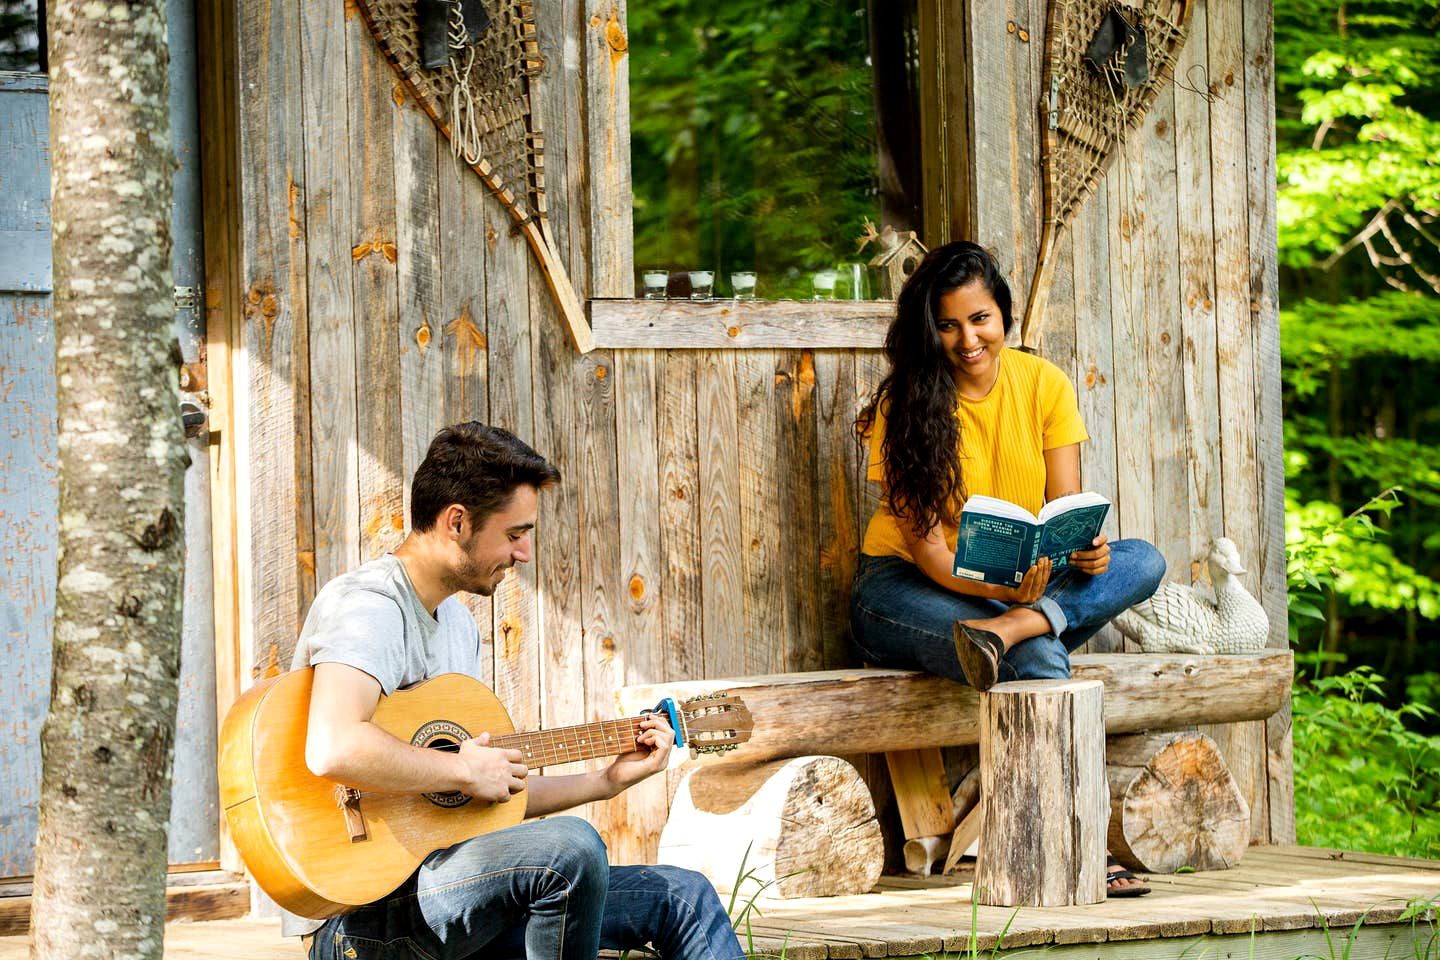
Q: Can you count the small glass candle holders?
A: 4